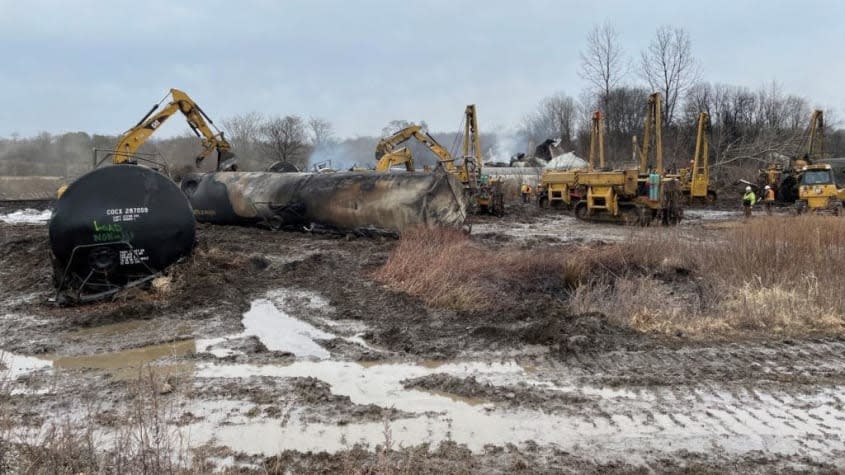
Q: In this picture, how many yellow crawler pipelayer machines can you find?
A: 5